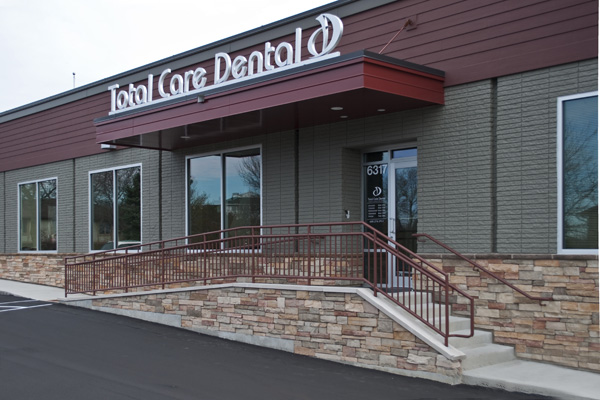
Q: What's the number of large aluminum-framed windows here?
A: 4